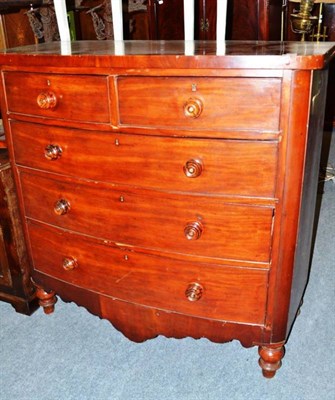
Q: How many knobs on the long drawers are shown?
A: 6